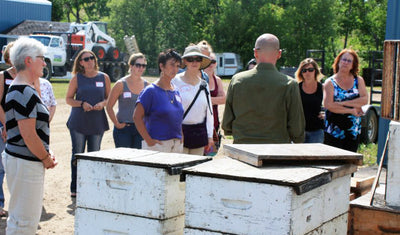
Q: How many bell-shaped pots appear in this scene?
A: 0